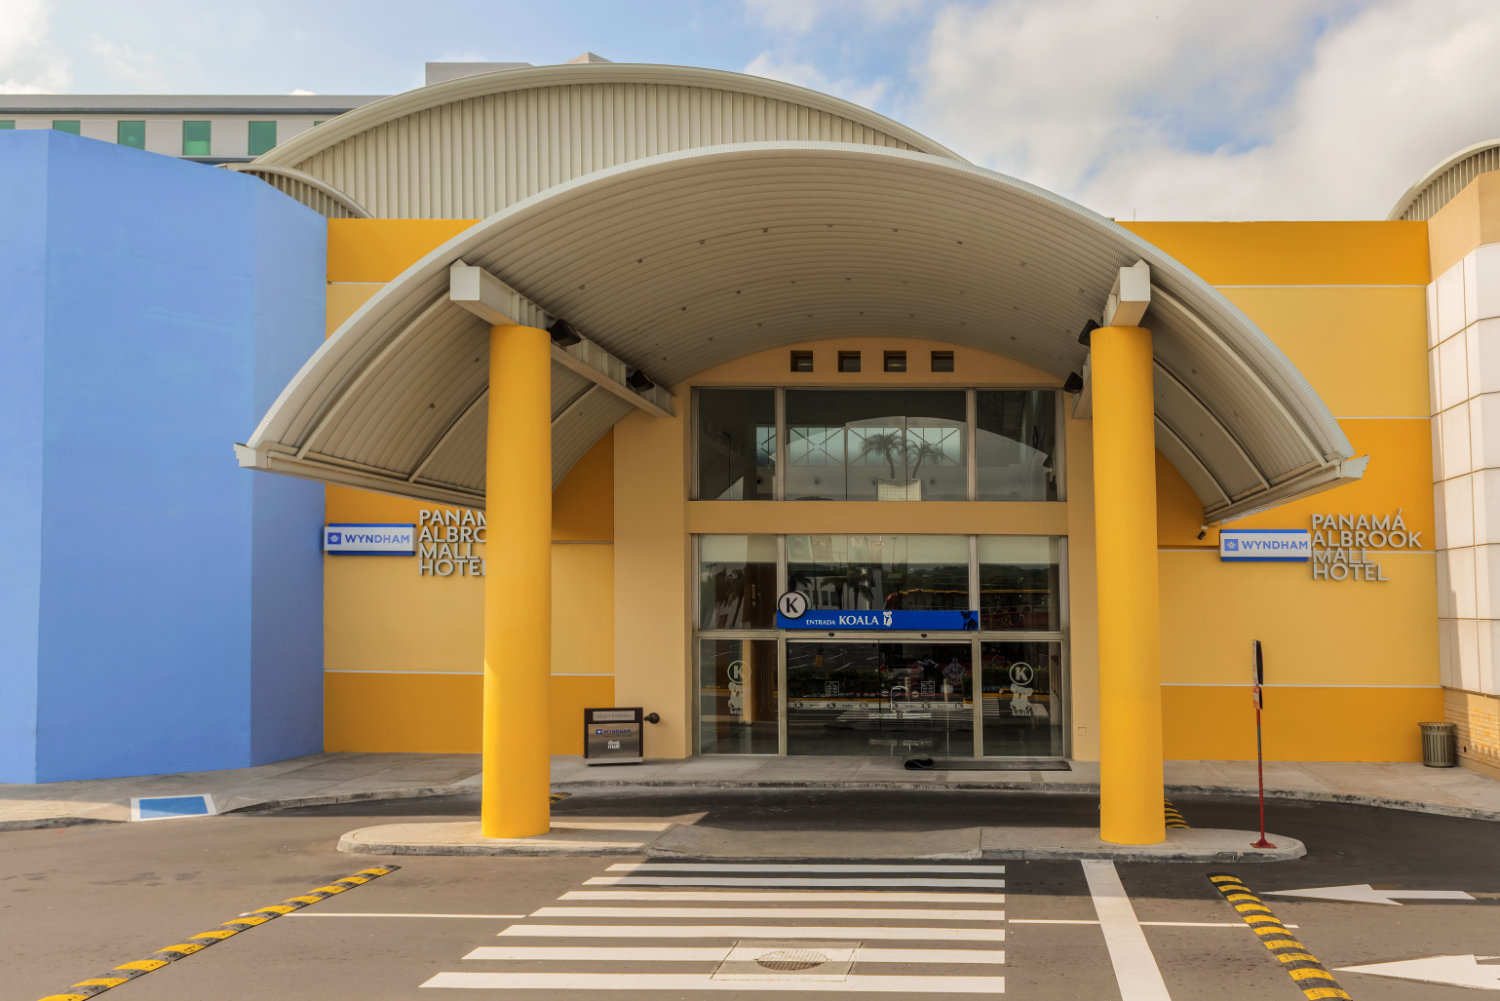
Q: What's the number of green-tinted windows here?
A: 6